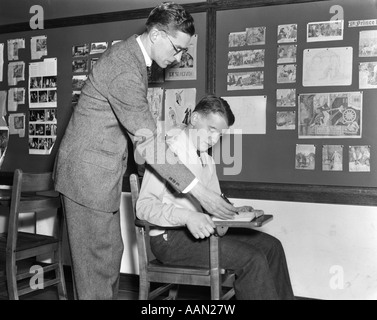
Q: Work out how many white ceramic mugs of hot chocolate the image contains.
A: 0